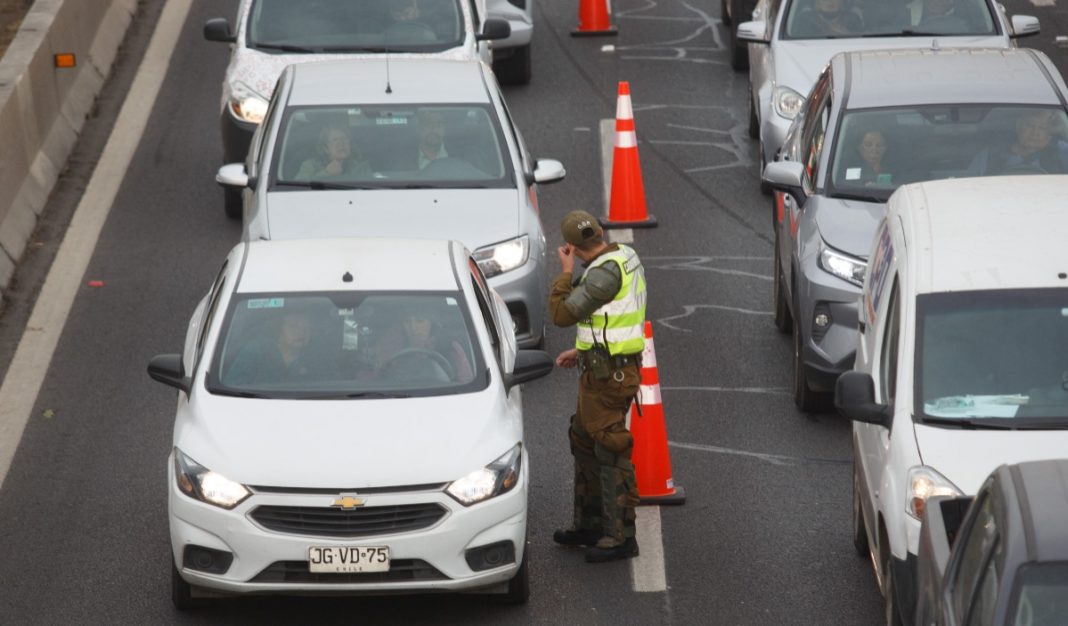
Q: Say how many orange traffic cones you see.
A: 3